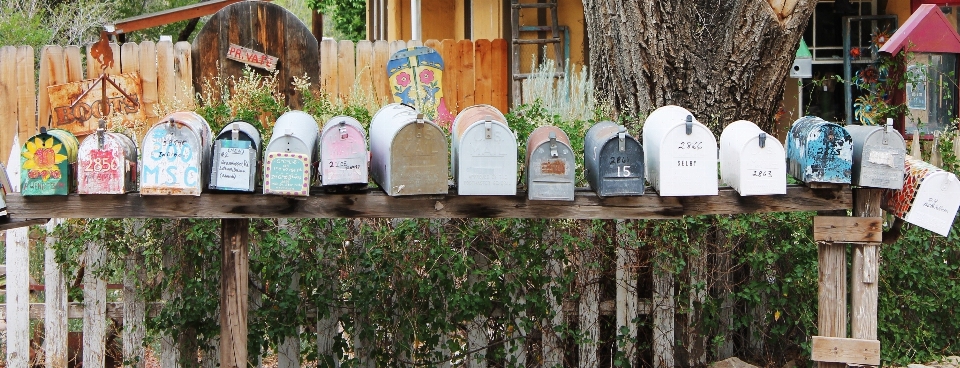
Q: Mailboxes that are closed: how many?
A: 15